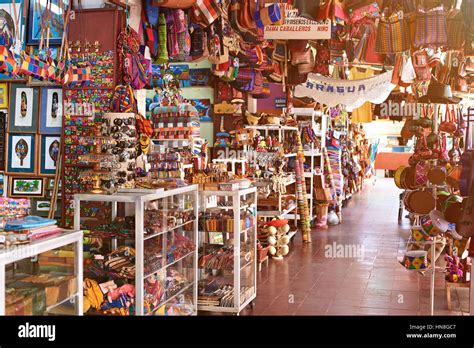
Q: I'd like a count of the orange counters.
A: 1